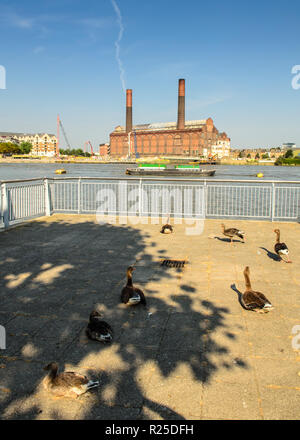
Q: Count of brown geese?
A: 7